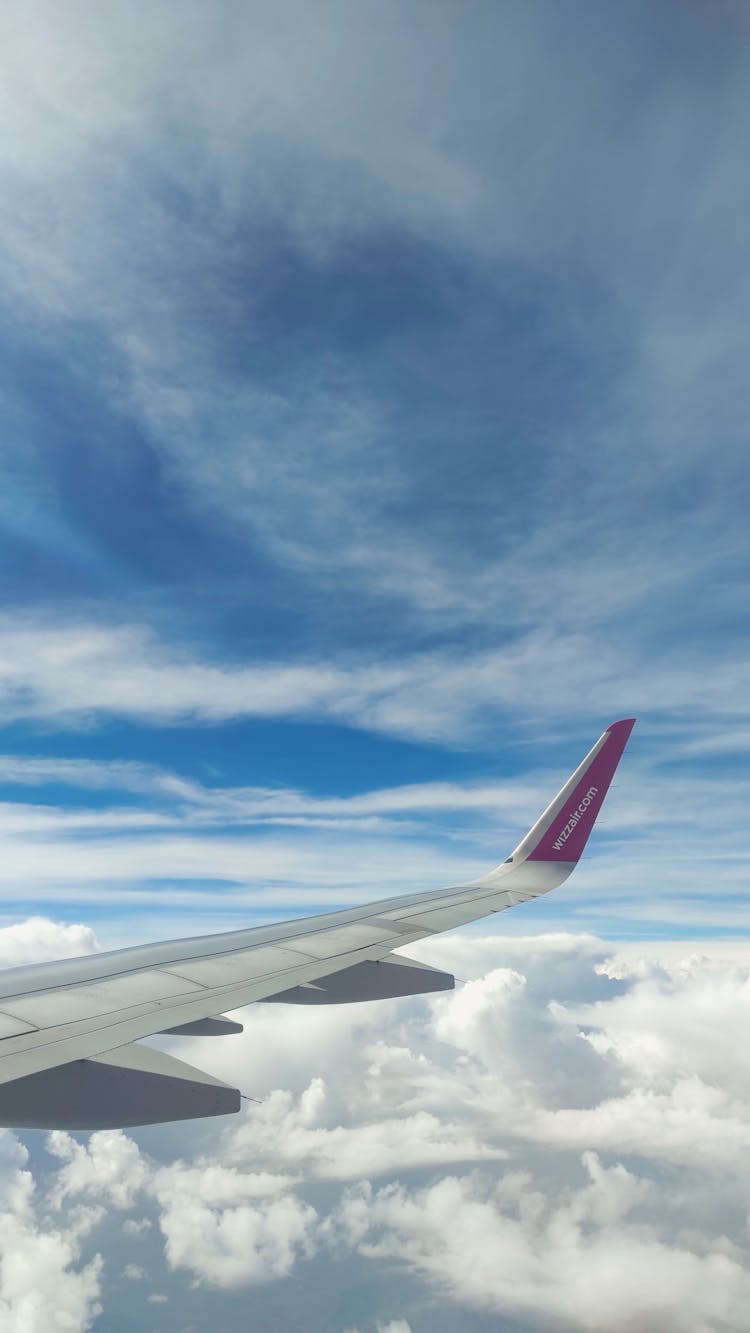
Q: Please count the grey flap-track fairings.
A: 3